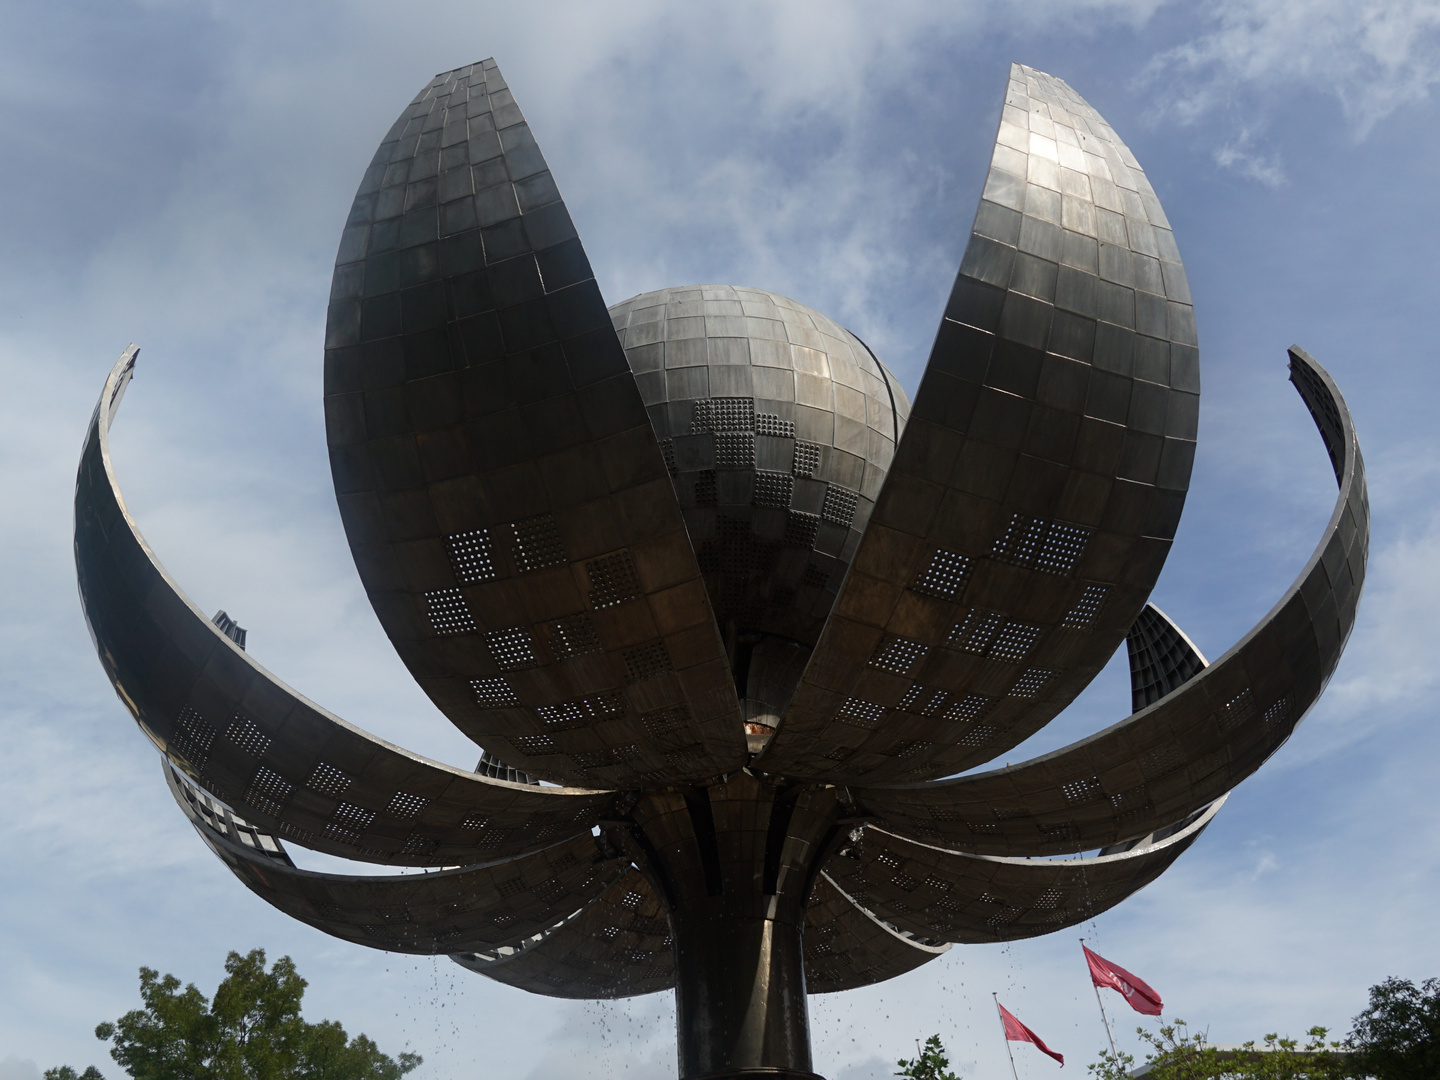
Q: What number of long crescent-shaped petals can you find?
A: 8